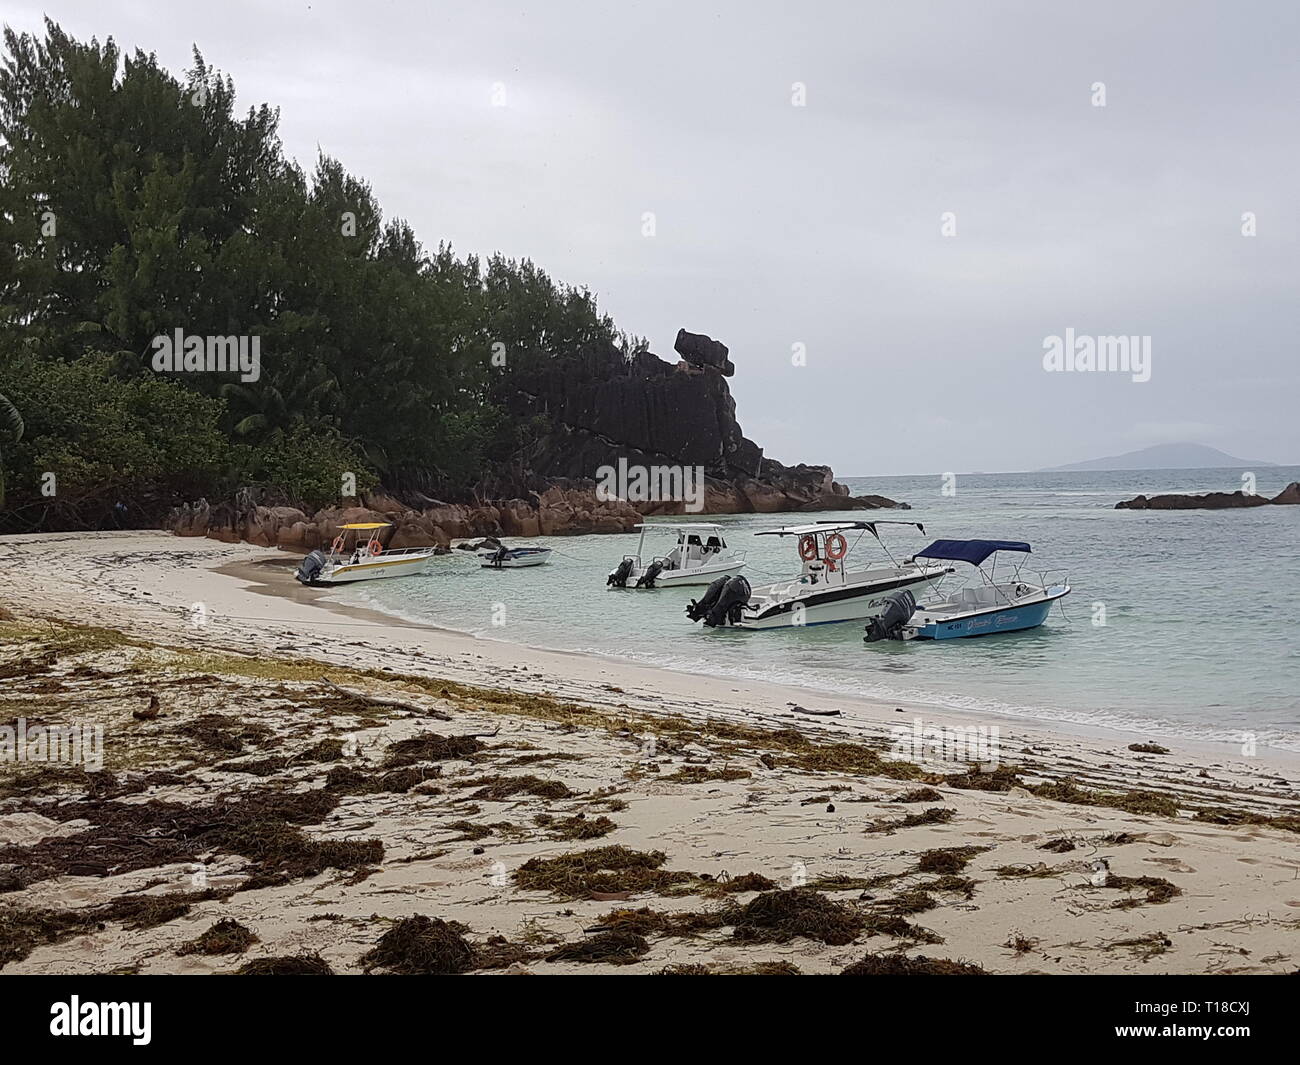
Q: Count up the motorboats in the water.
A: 5